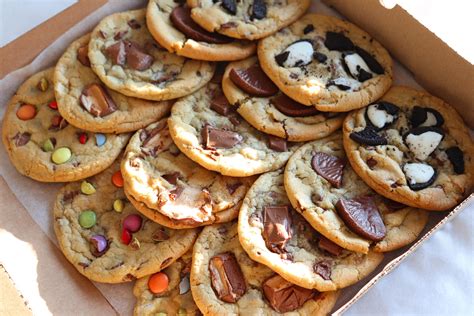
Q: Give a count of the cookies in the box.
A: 15